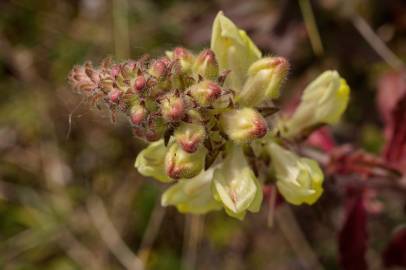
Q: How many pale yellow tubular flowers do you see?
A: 6